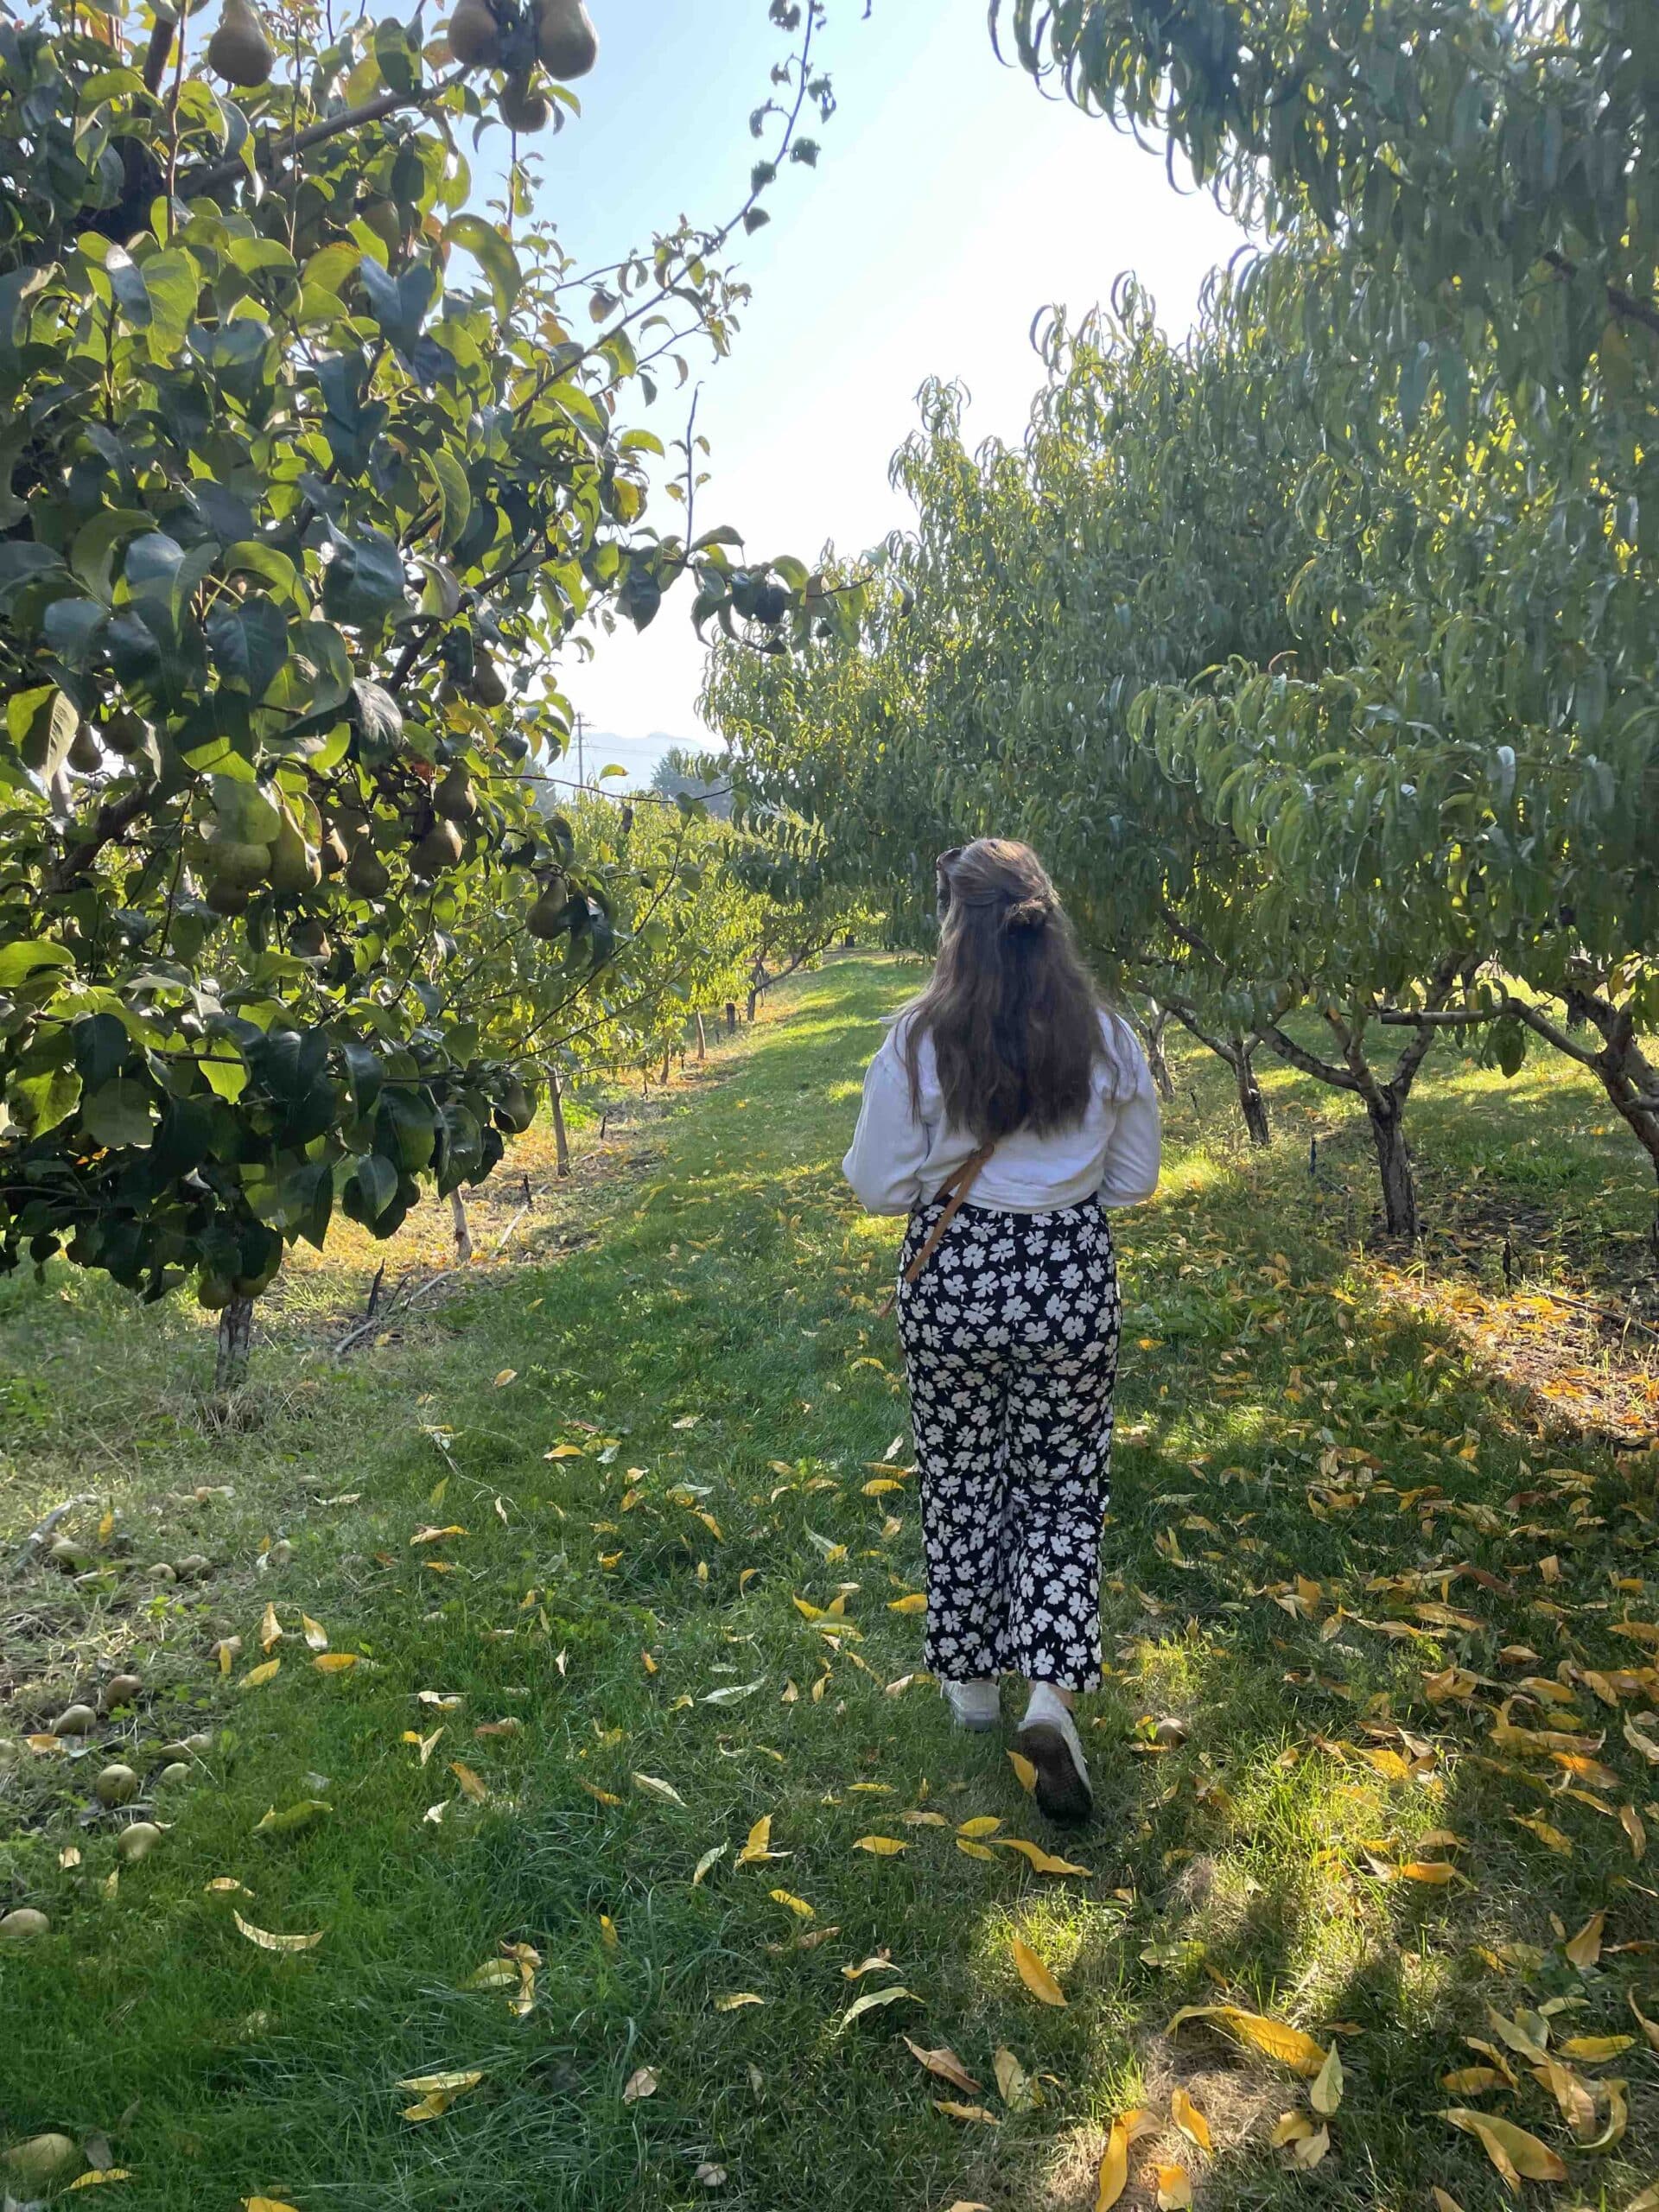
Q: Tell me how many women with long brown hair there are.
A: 1